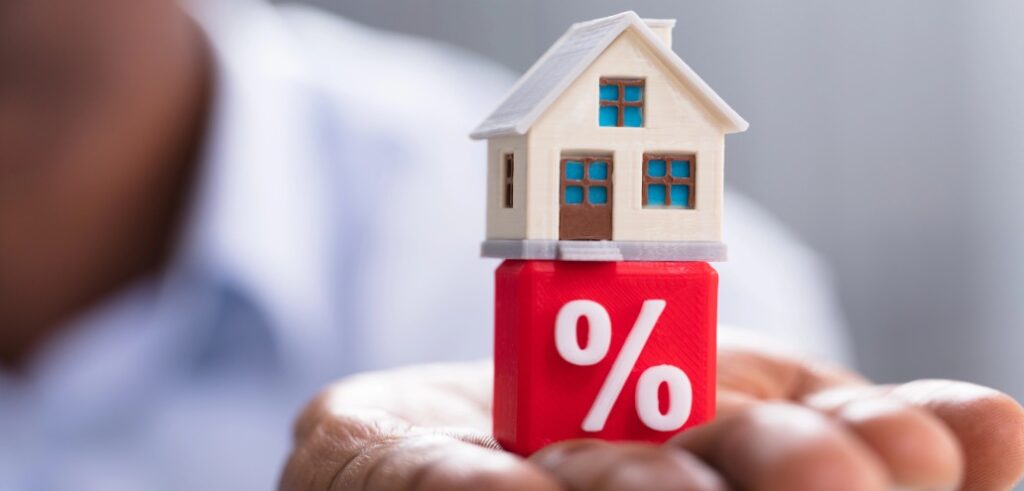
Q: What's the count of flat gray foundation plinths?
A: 1